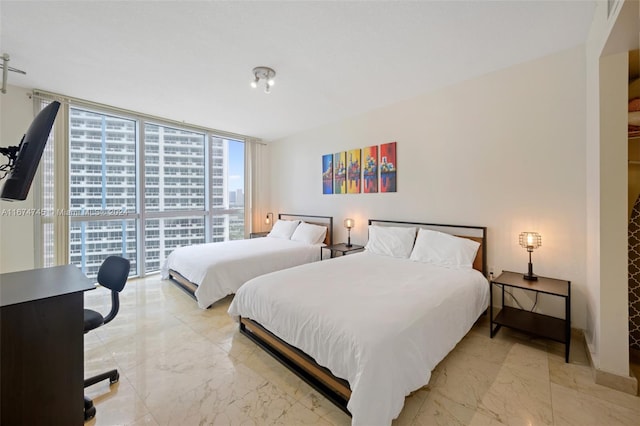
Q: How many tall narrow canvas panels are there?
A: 5